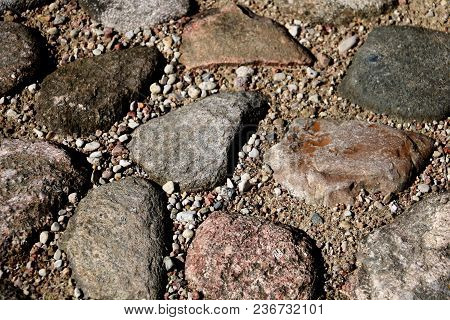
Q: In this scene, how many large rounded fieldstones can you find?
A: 12